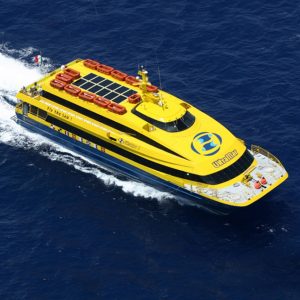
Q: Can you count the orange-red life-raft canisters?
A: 13